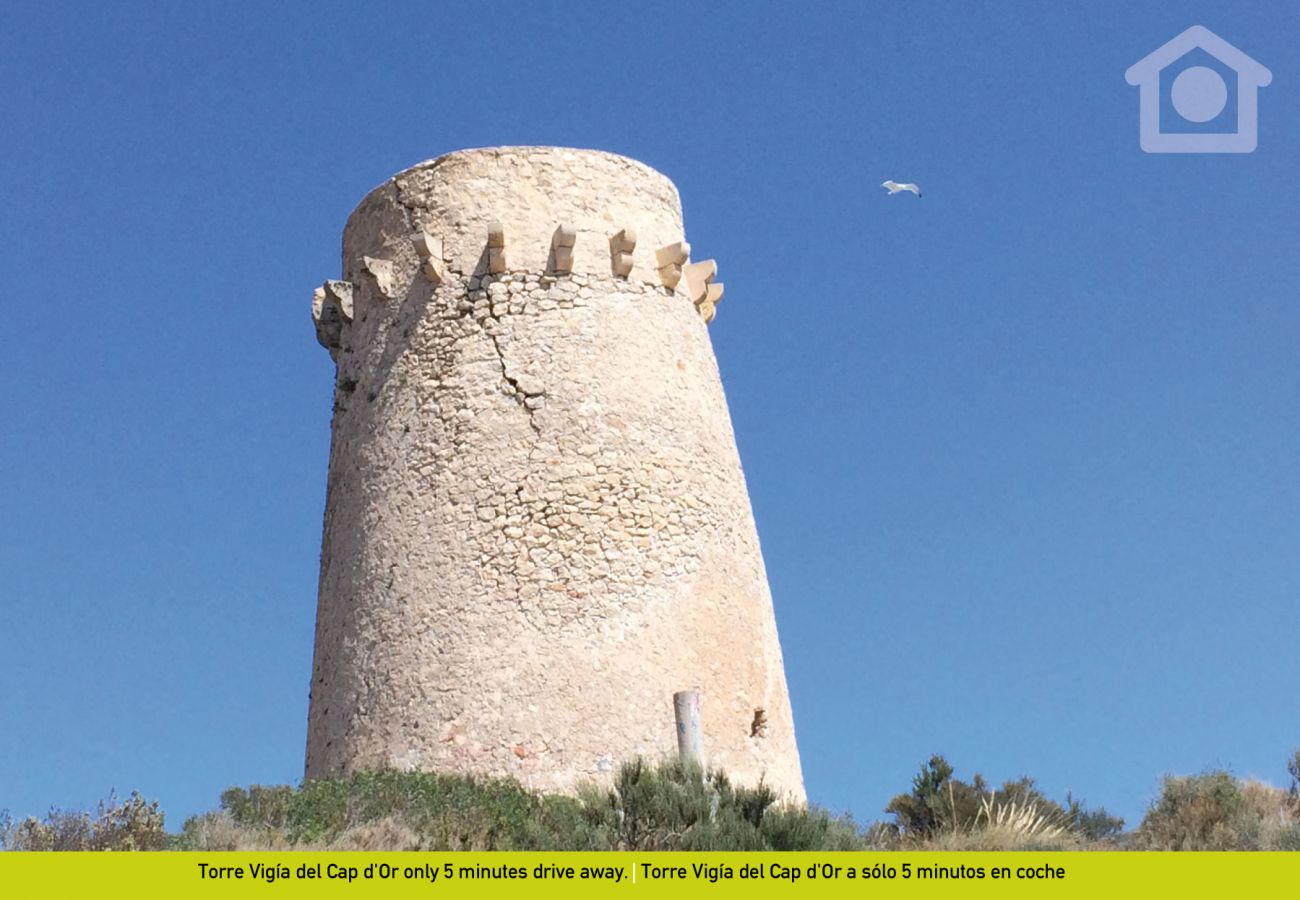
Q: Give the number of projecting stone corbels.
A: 10